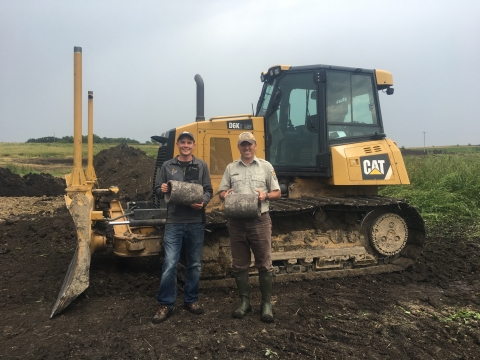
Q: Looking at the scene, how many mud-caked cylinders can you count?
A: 2